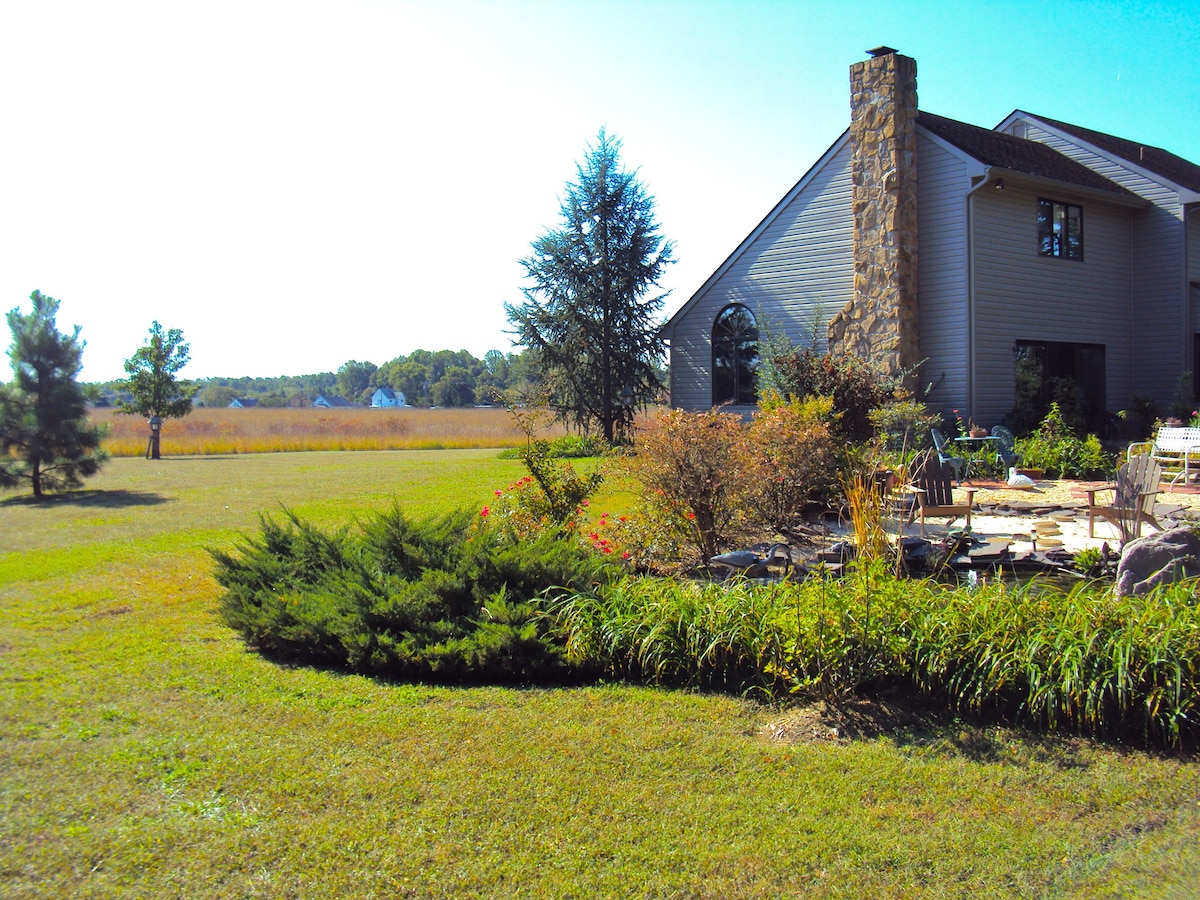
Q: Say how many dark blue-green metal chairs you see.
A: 2